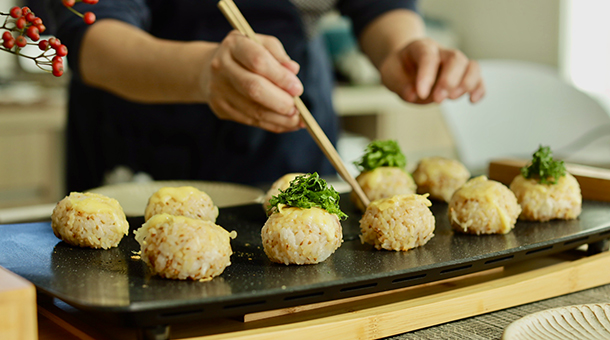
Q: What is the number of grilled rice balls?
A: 10